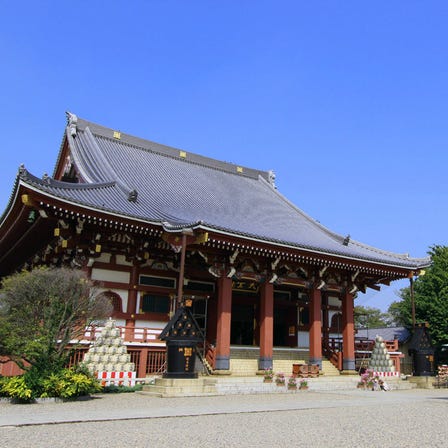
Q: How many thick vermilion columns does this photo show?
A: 4